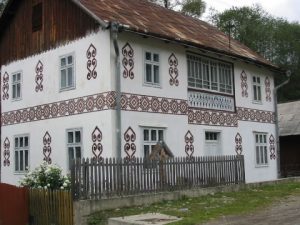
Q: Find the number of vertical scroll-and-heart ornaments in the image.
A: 14